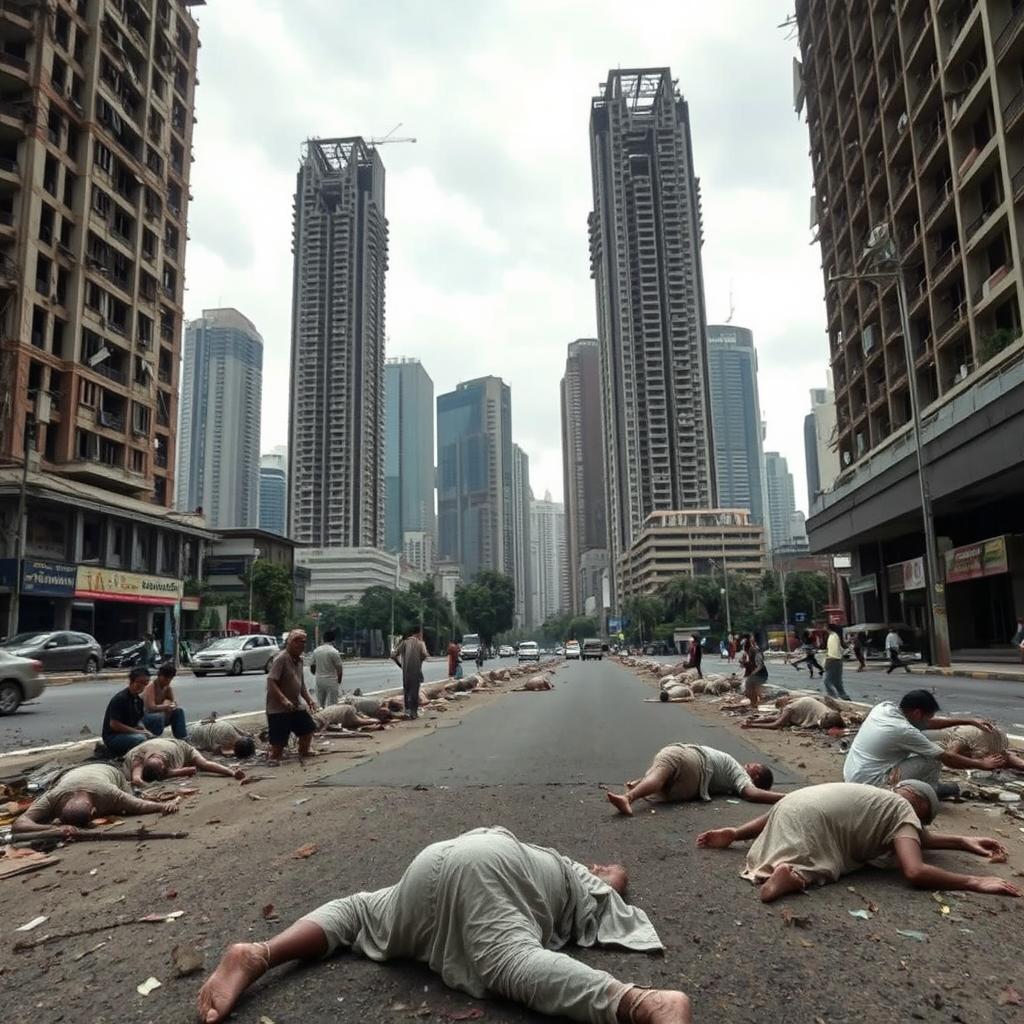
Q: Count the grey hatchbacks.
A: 1